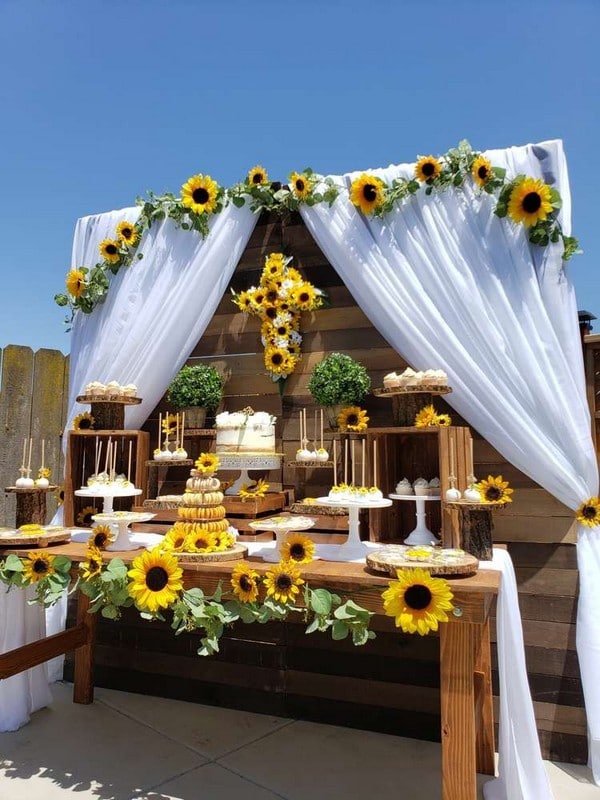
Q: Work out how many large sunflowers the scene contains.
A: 5